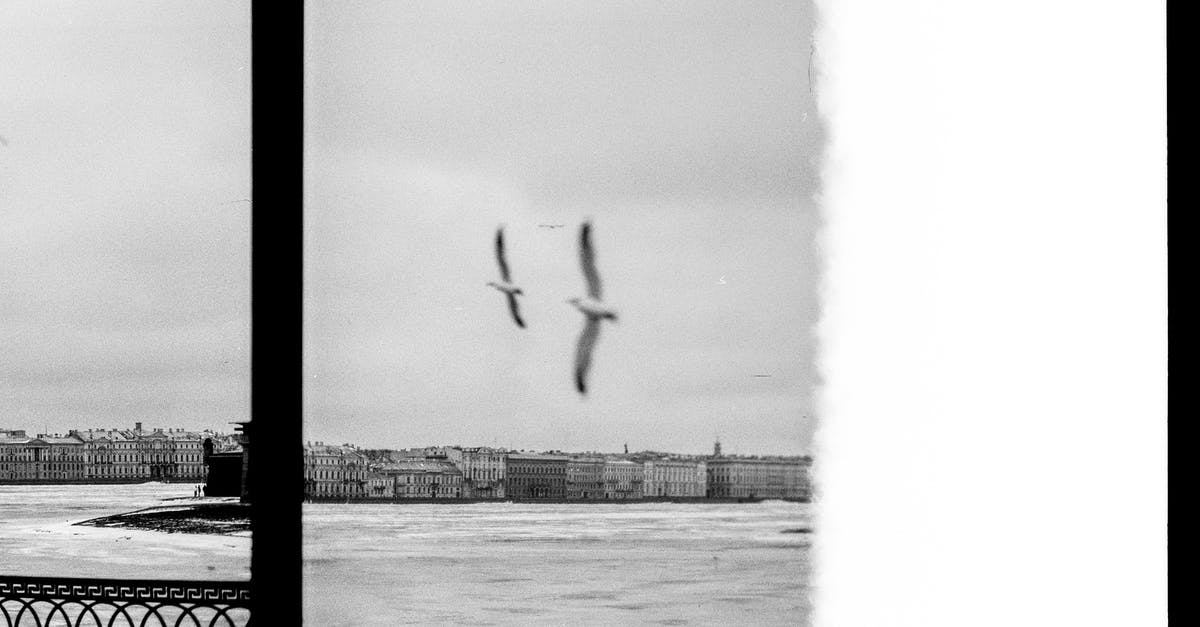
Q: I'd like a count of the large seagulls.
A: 2